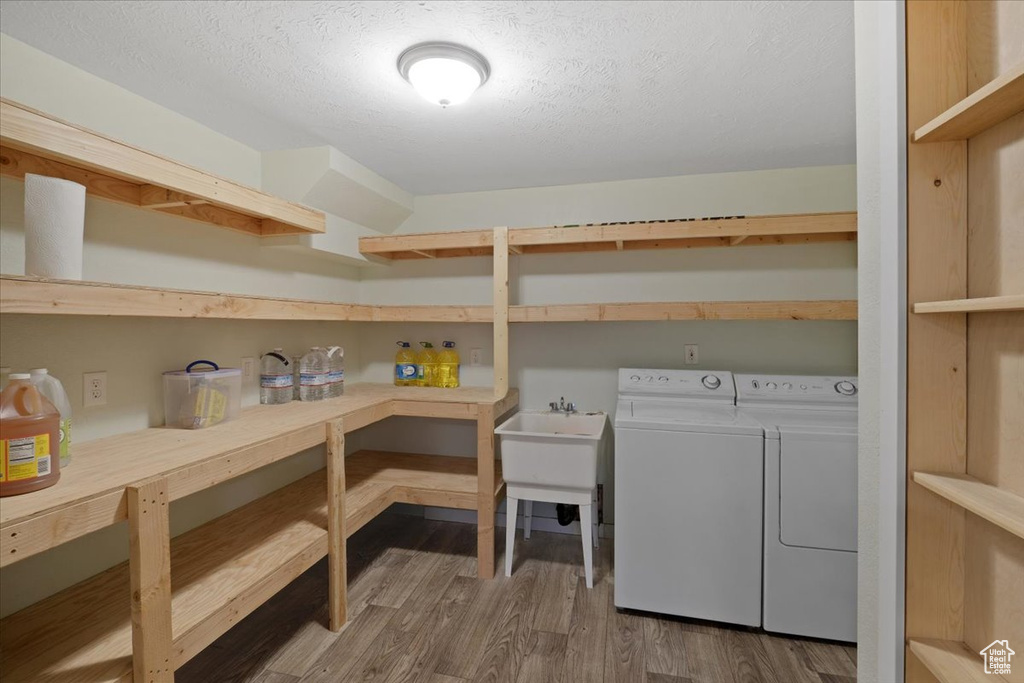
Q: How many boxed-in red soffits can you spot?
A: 0